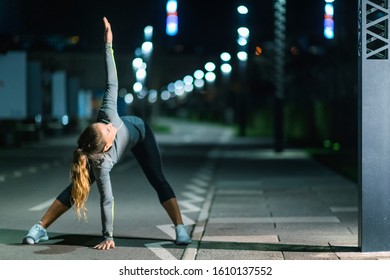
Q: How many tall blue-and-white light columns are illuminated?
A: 2